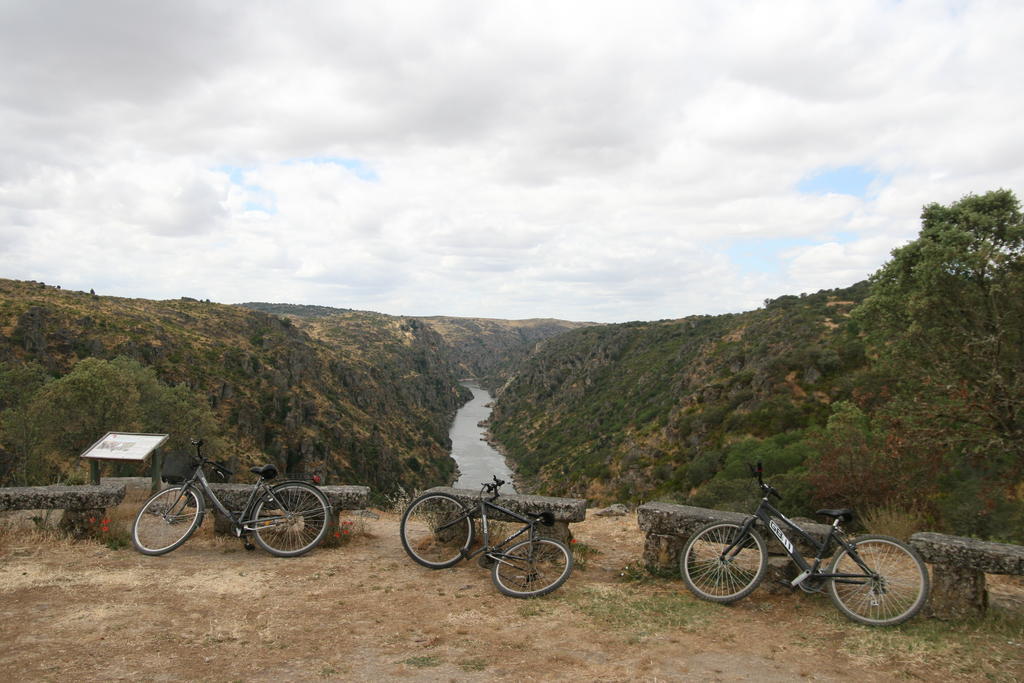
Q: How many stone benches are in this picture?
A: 5